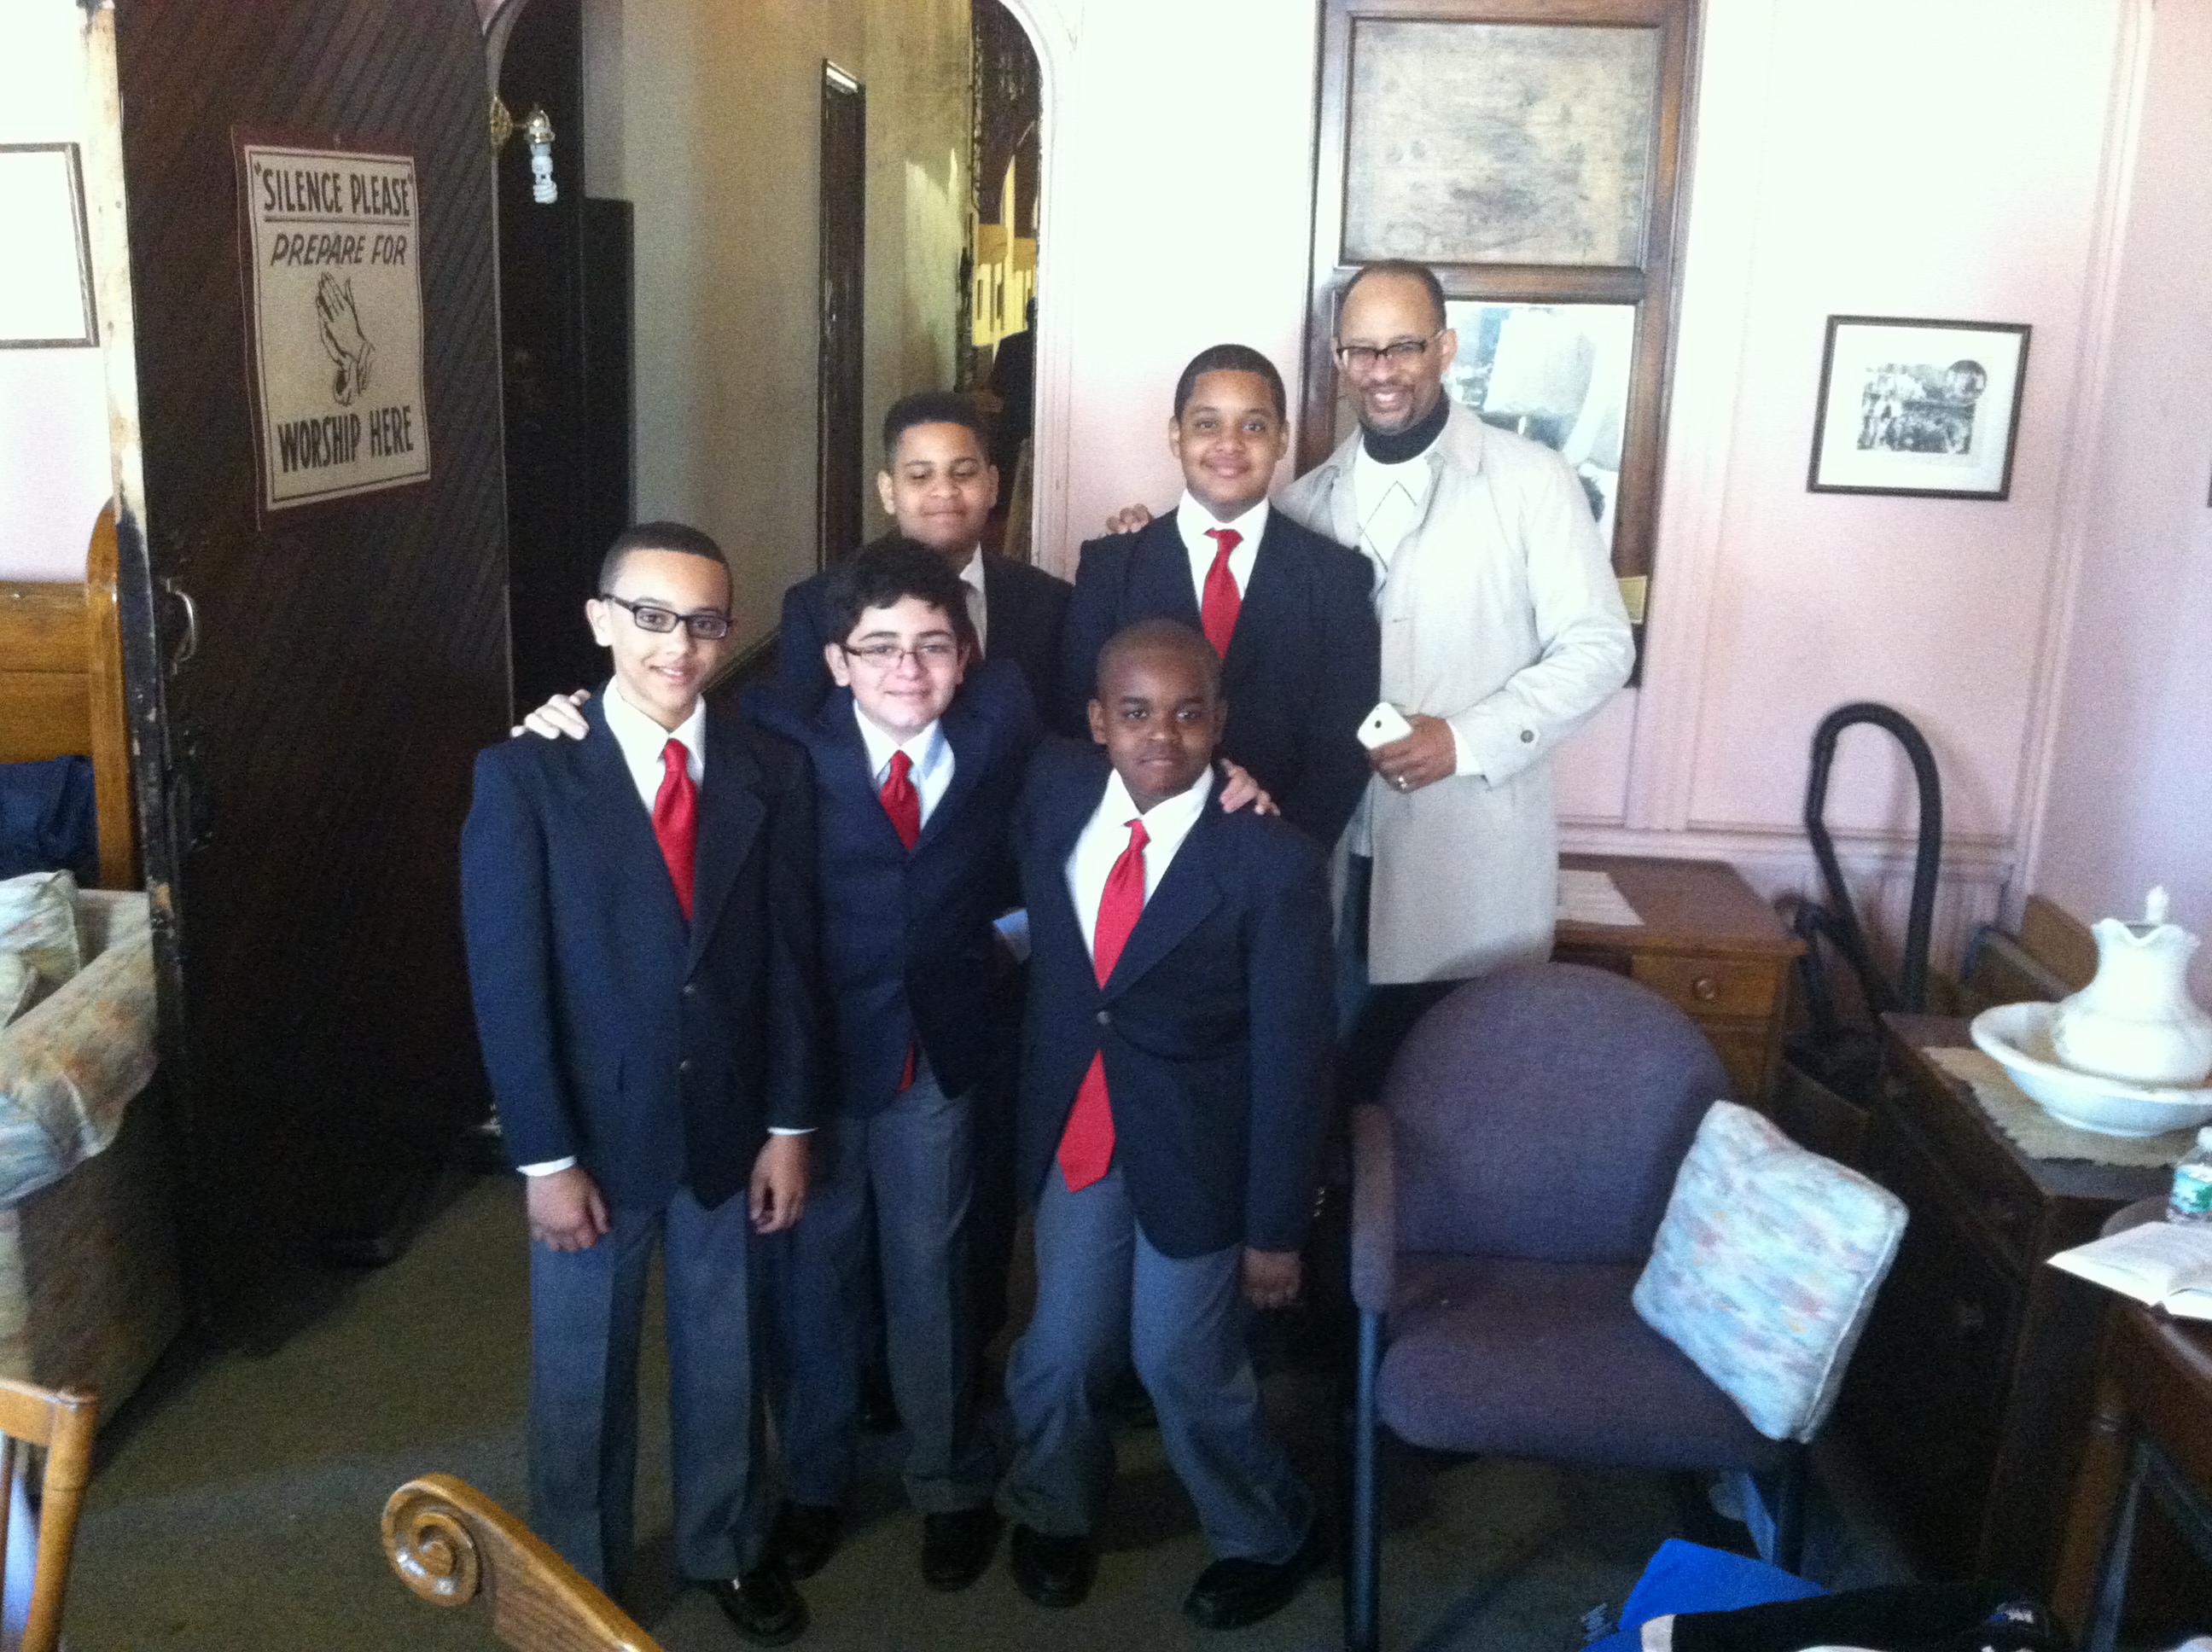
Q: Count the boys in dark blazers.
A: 5